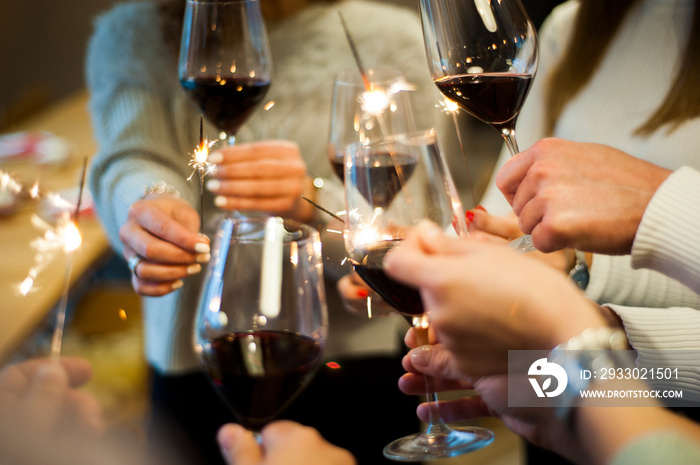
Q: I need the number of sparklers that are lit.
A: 5